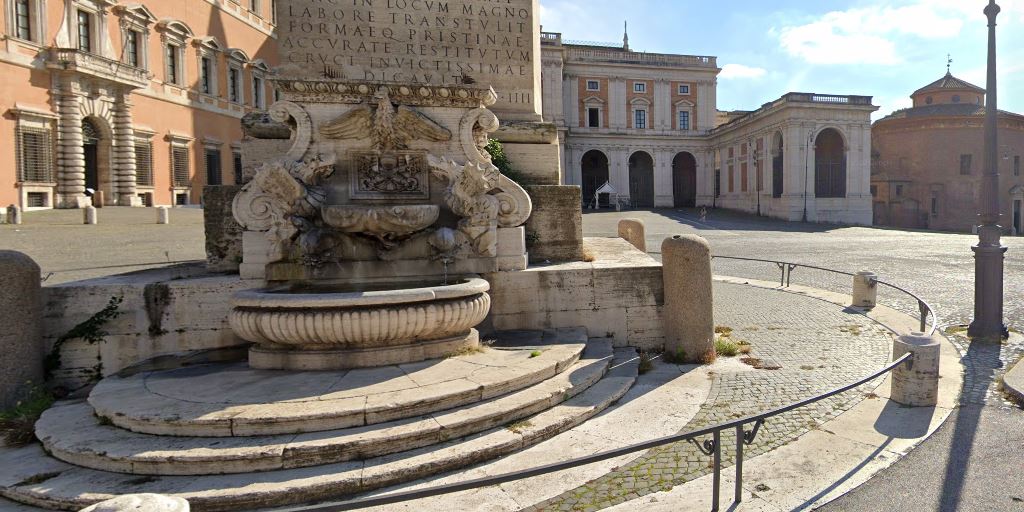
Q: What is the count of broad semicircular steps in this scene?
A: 3